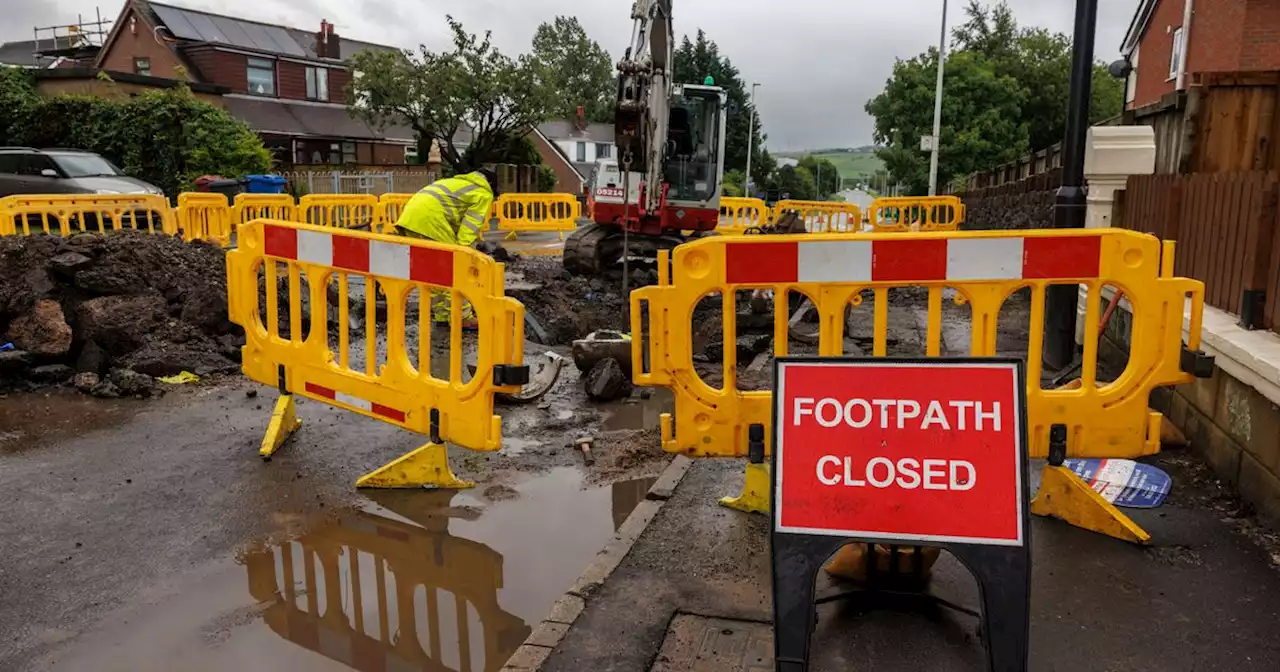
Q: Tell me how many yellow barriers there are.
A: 11